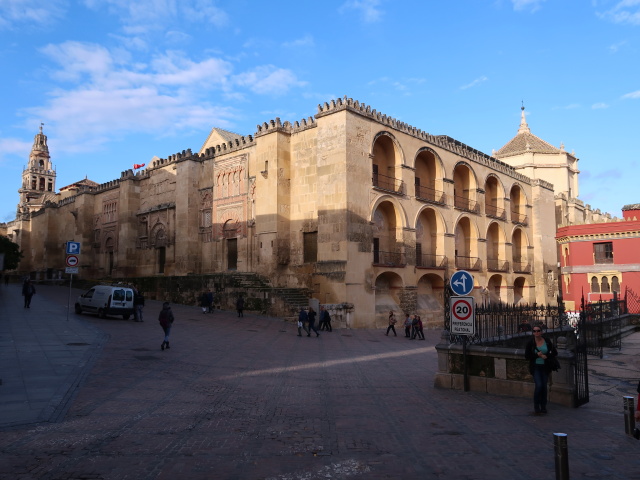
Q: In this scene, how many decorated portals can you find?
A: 3